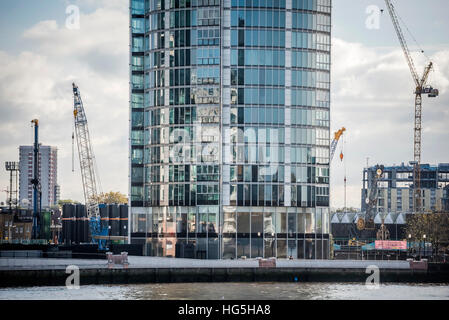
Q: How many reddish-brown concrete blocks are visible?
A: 3